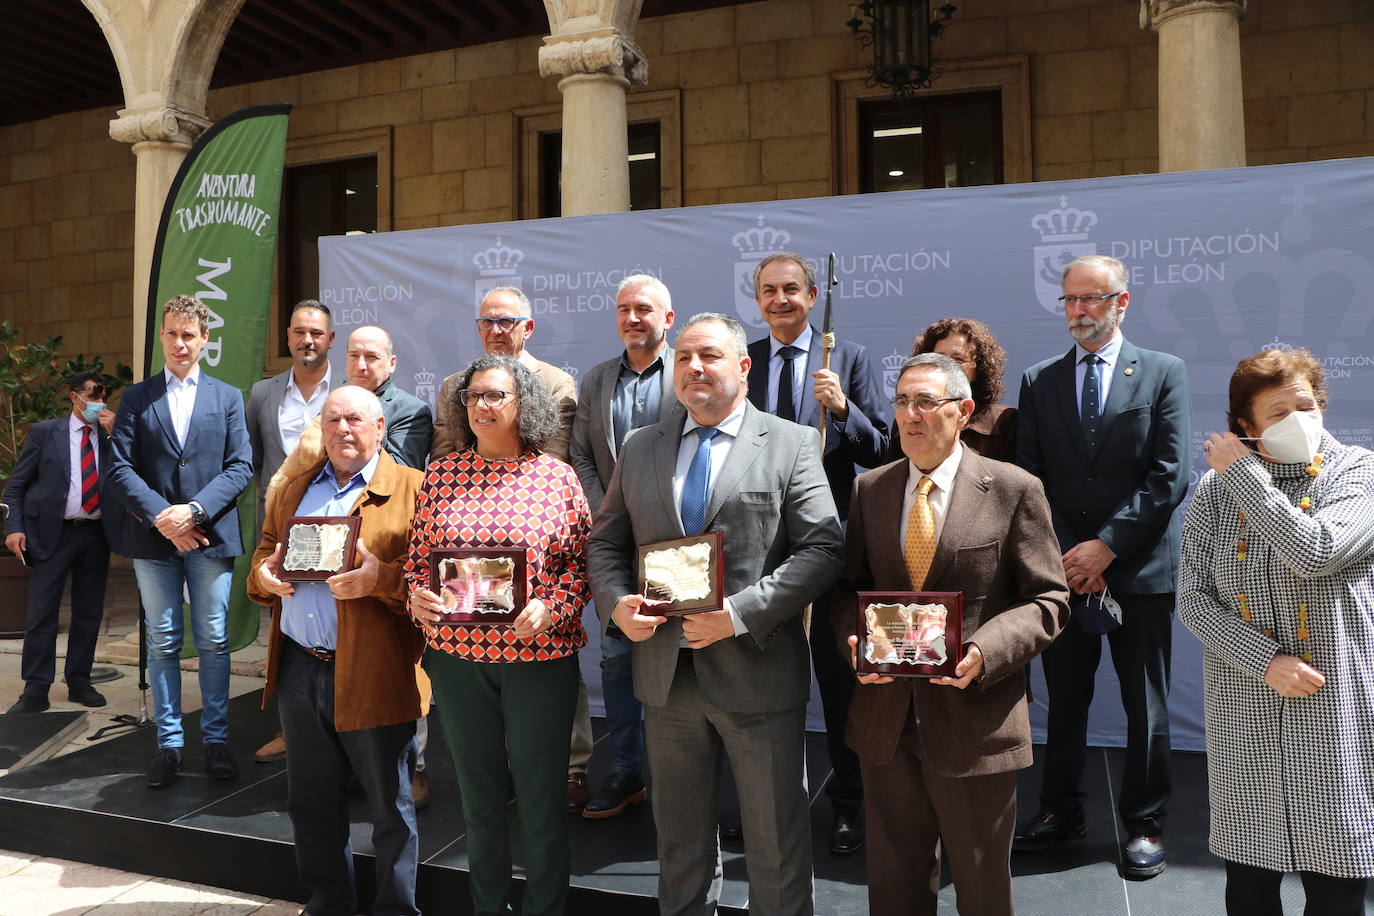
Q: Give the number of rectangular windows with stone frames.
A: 3